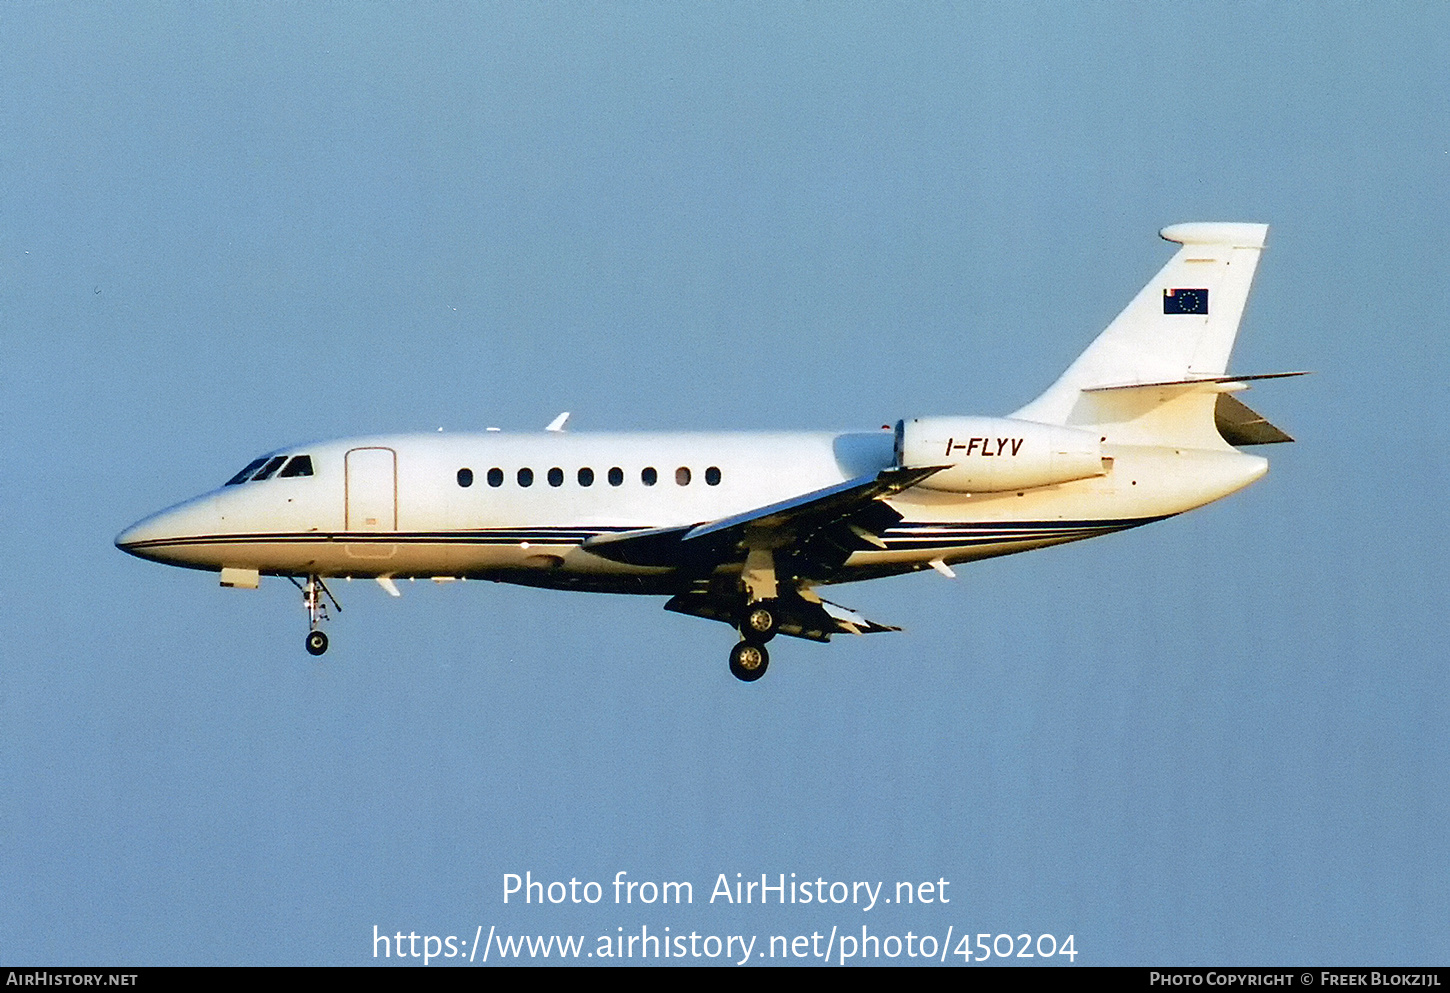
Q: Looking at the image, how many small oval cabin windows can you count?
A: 9